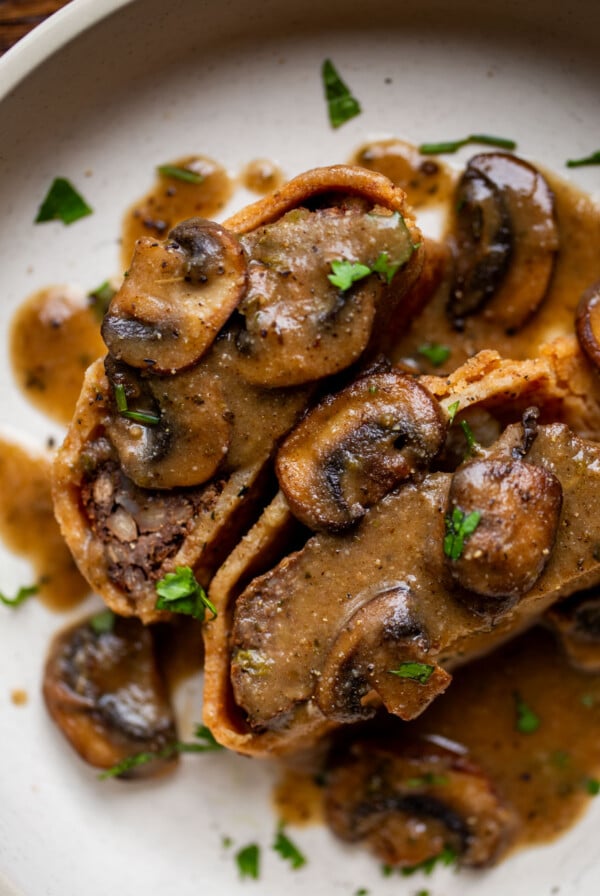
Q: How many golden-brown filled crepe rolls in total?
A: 2